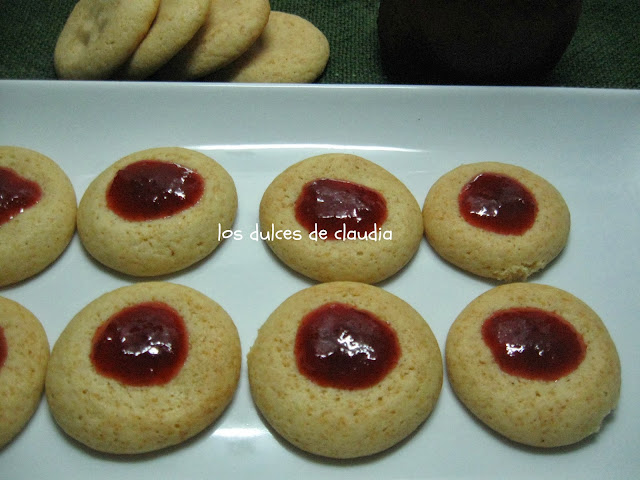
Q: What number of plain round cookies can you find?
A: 4